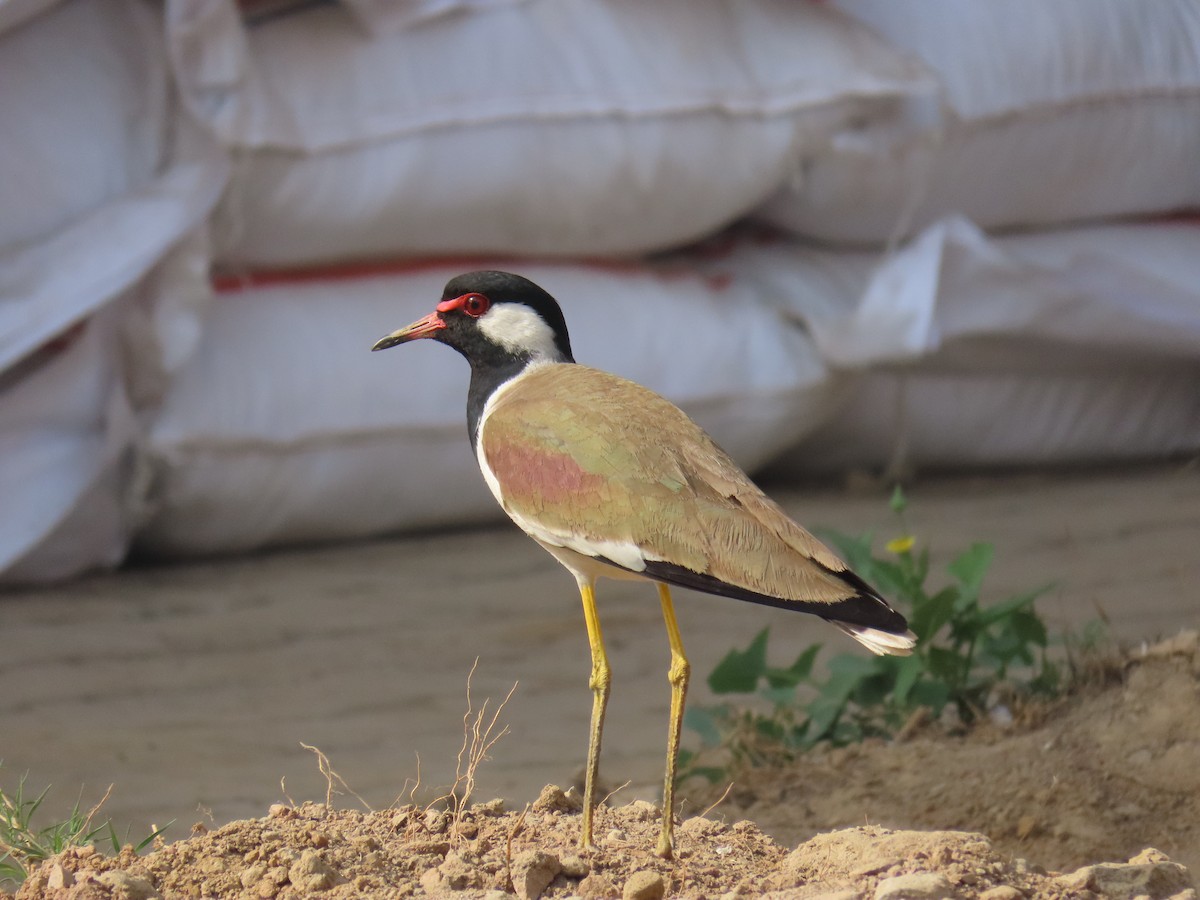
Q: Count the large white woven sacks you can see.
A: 6